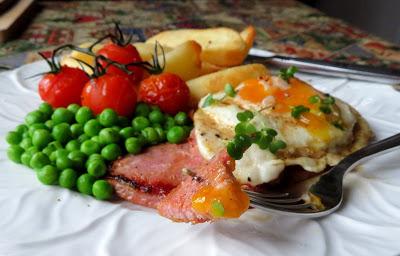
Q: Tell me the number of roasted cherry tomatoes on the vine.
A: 4